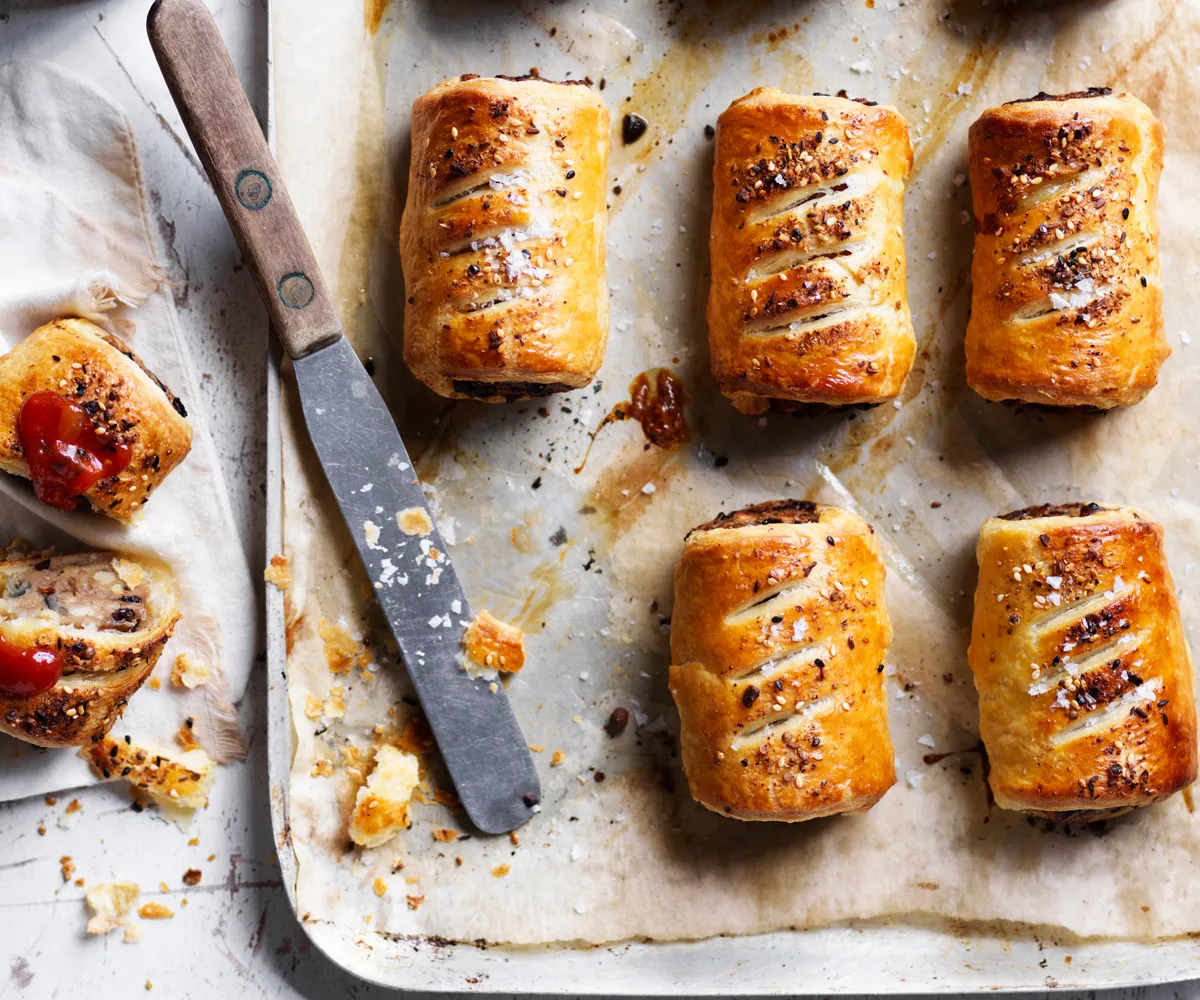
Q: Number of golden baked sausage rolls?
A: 7